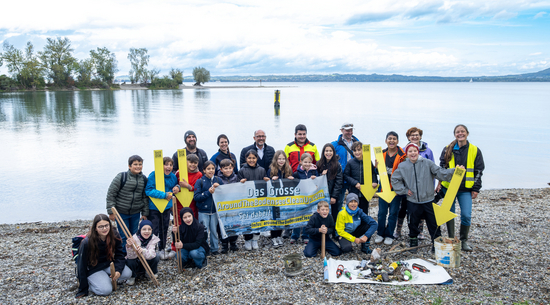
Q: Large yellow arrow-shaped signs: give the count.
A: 5